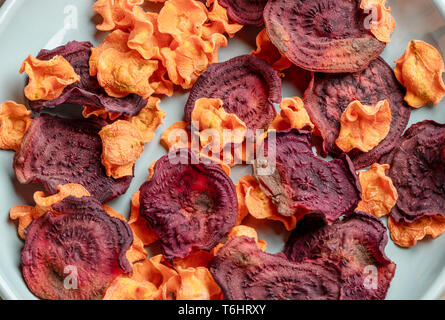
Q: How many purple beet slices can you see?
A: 12